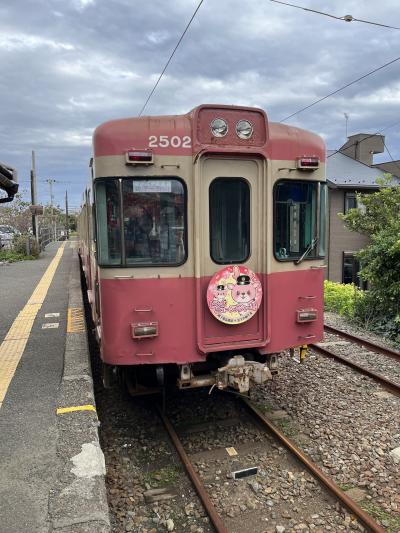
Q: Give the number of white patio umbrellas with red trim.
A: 0